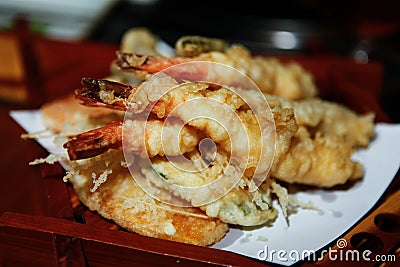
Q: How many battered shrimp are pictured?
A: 3